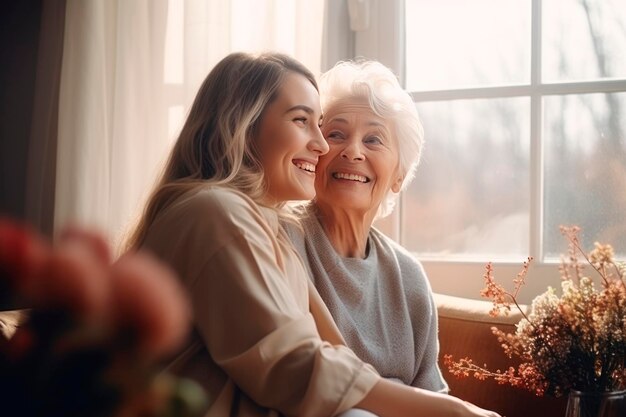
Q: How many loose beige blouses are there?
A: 1